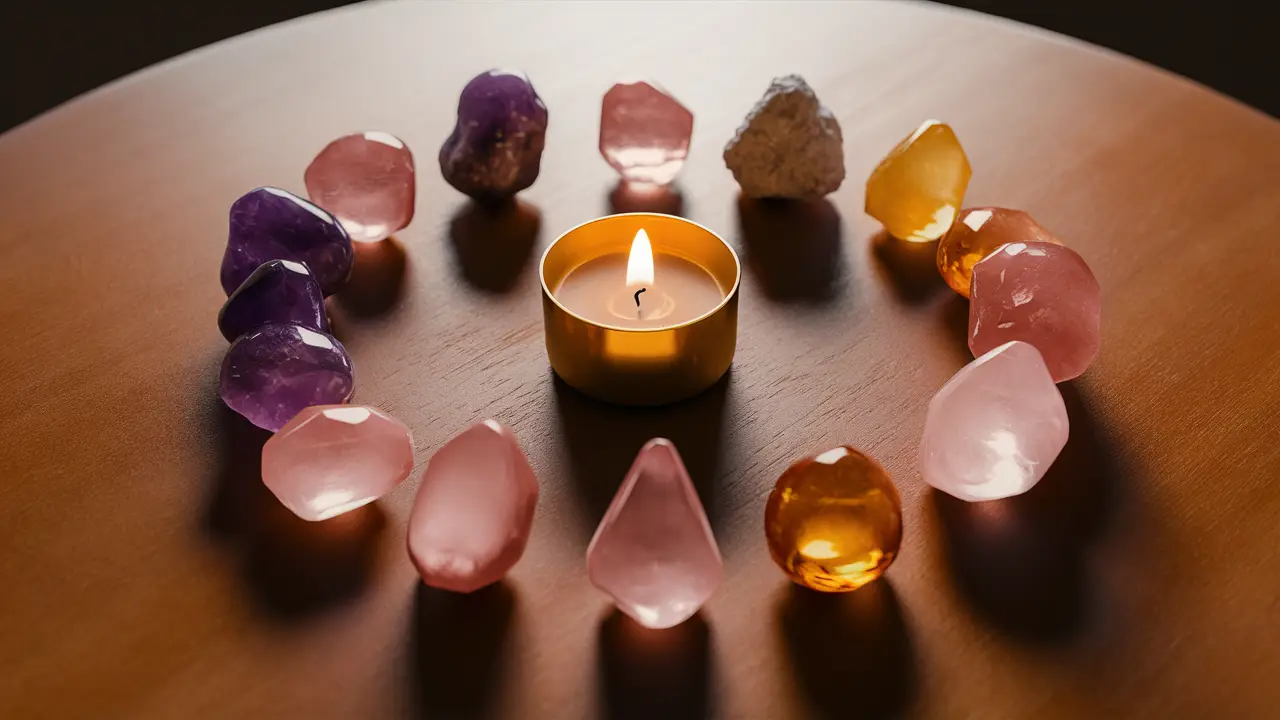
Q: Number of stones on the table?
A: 15